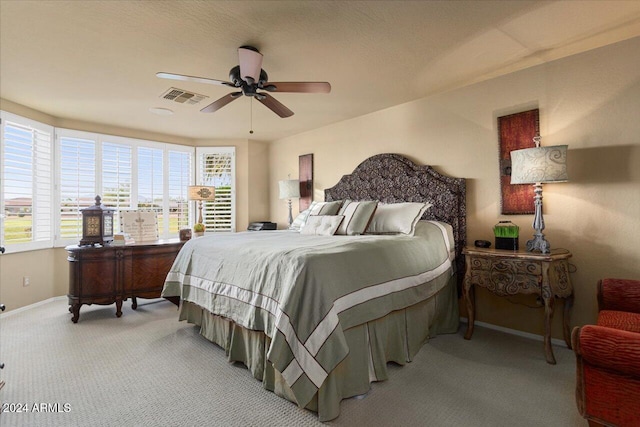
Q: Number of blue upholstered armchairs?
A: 0